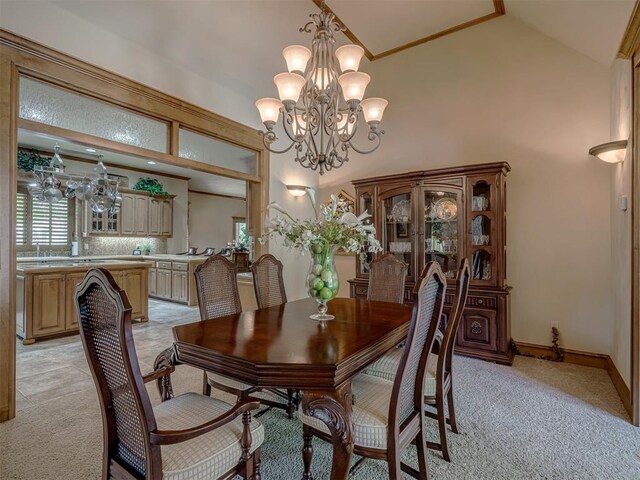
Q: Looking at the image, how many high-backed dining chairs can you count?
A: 6